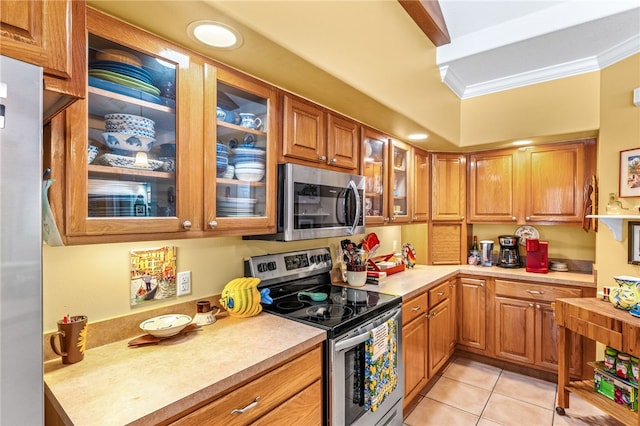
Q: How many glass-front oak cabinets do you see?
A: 4